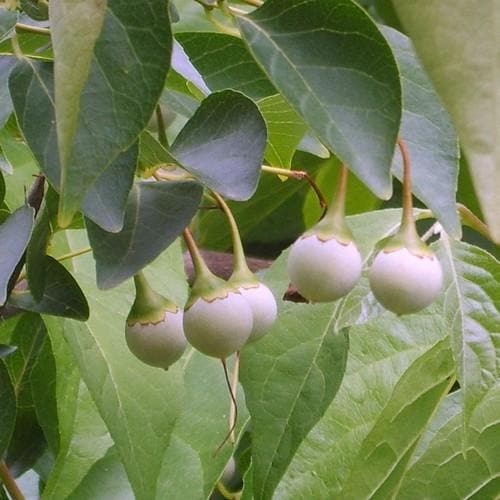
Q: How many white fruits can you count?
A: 5